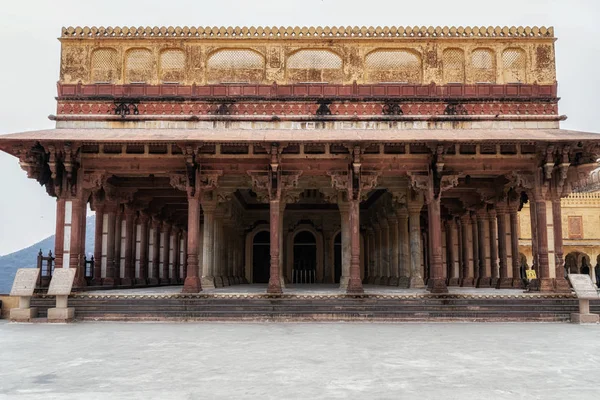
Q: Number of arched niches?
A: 9